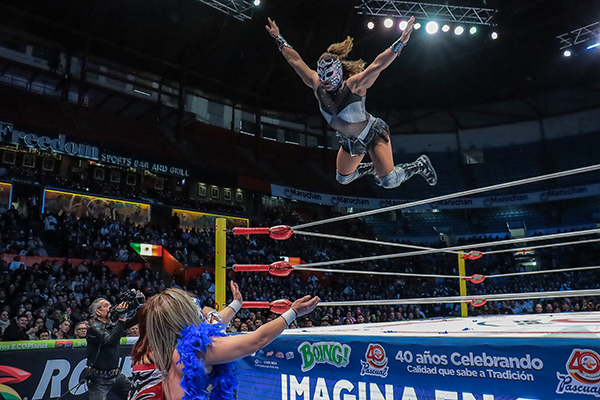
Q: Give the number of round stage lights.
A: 11